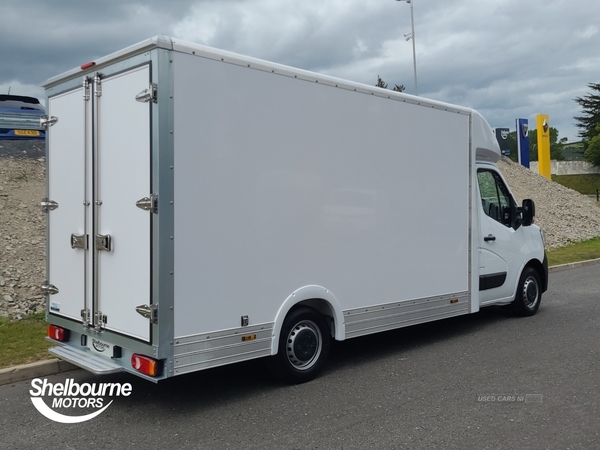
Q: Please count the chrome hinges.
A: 6